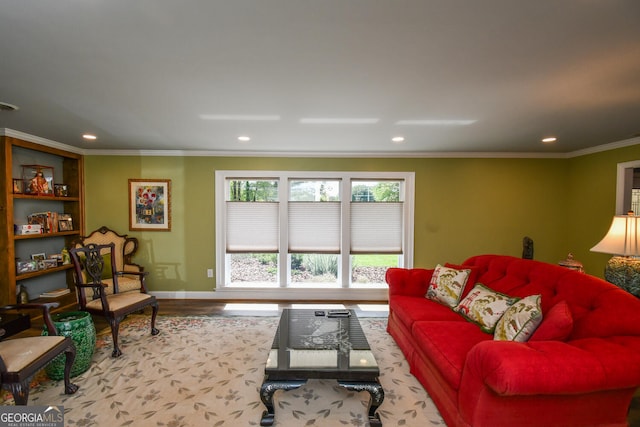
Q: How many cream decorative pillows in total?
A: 3